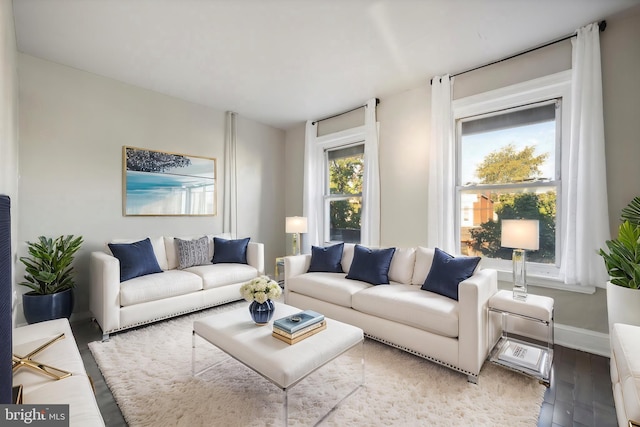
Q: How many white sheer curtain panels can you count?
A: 4